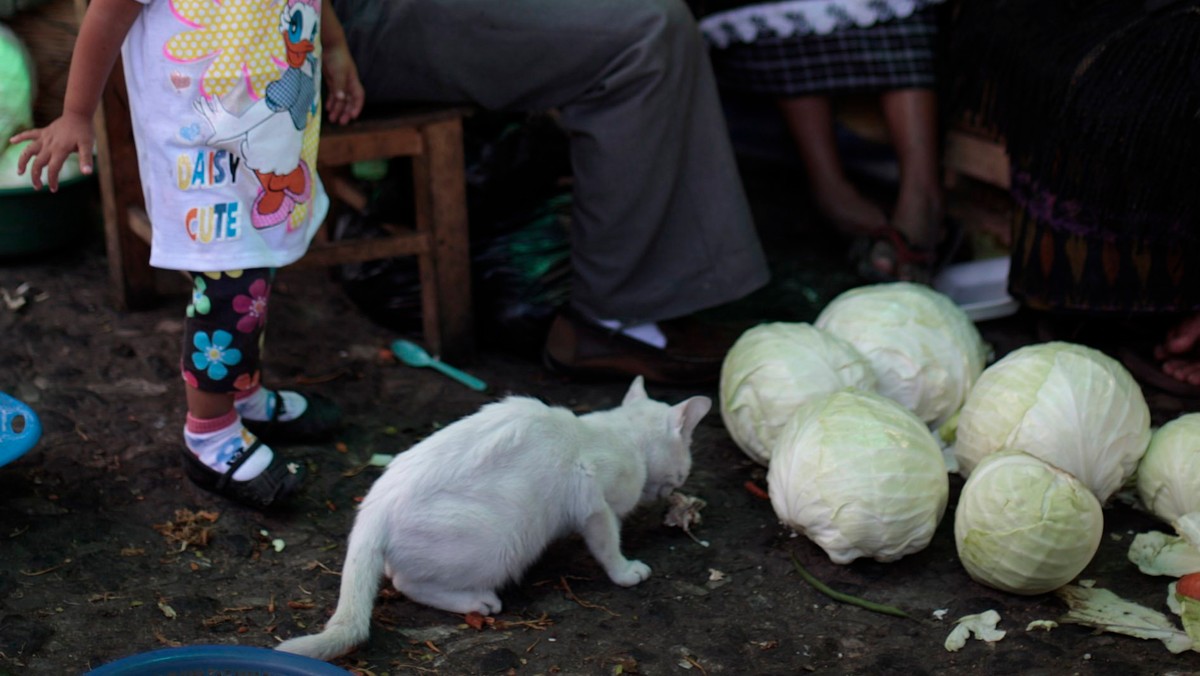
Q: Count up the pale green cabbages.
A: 6